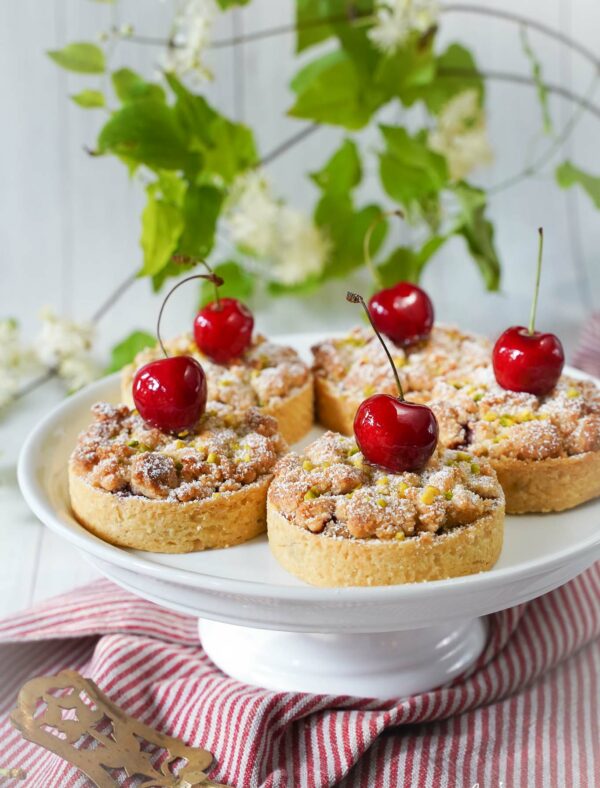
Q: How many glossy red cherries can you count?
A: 5